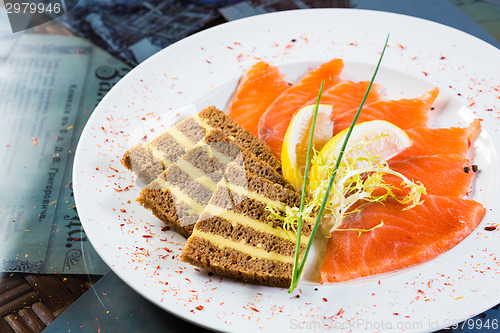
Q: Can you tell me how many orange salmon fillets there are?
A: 7